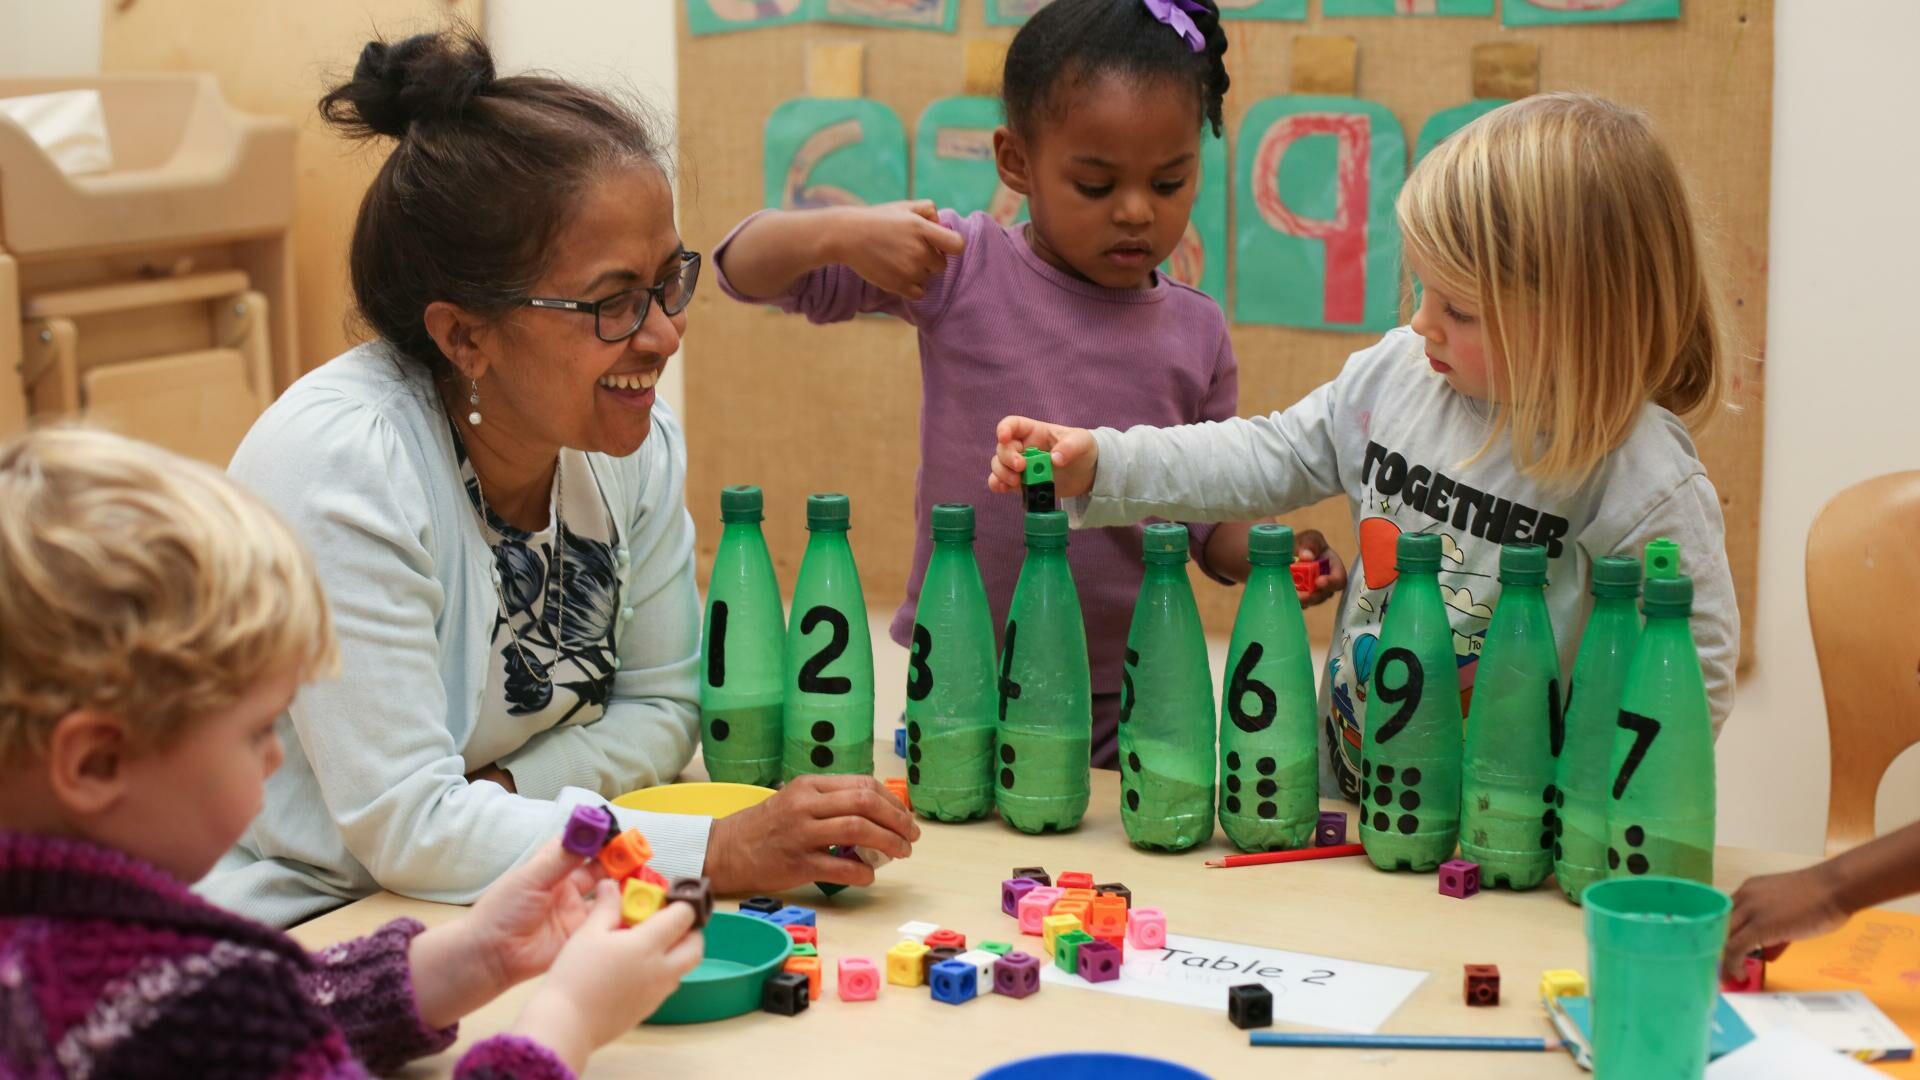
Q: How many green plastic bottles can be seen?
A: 10